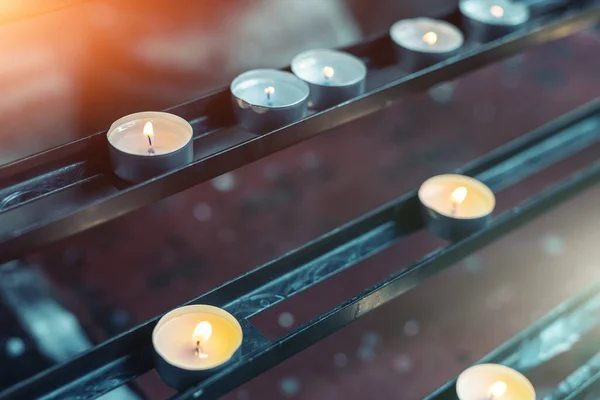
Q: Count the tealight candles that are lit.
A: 8